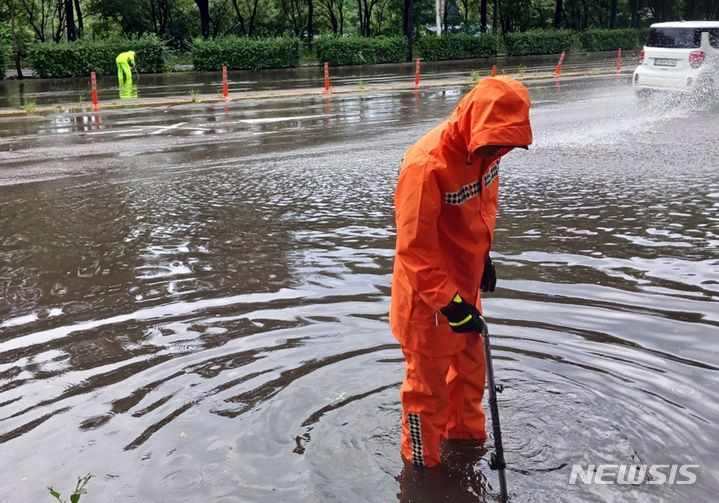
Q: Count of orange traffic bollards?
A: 7